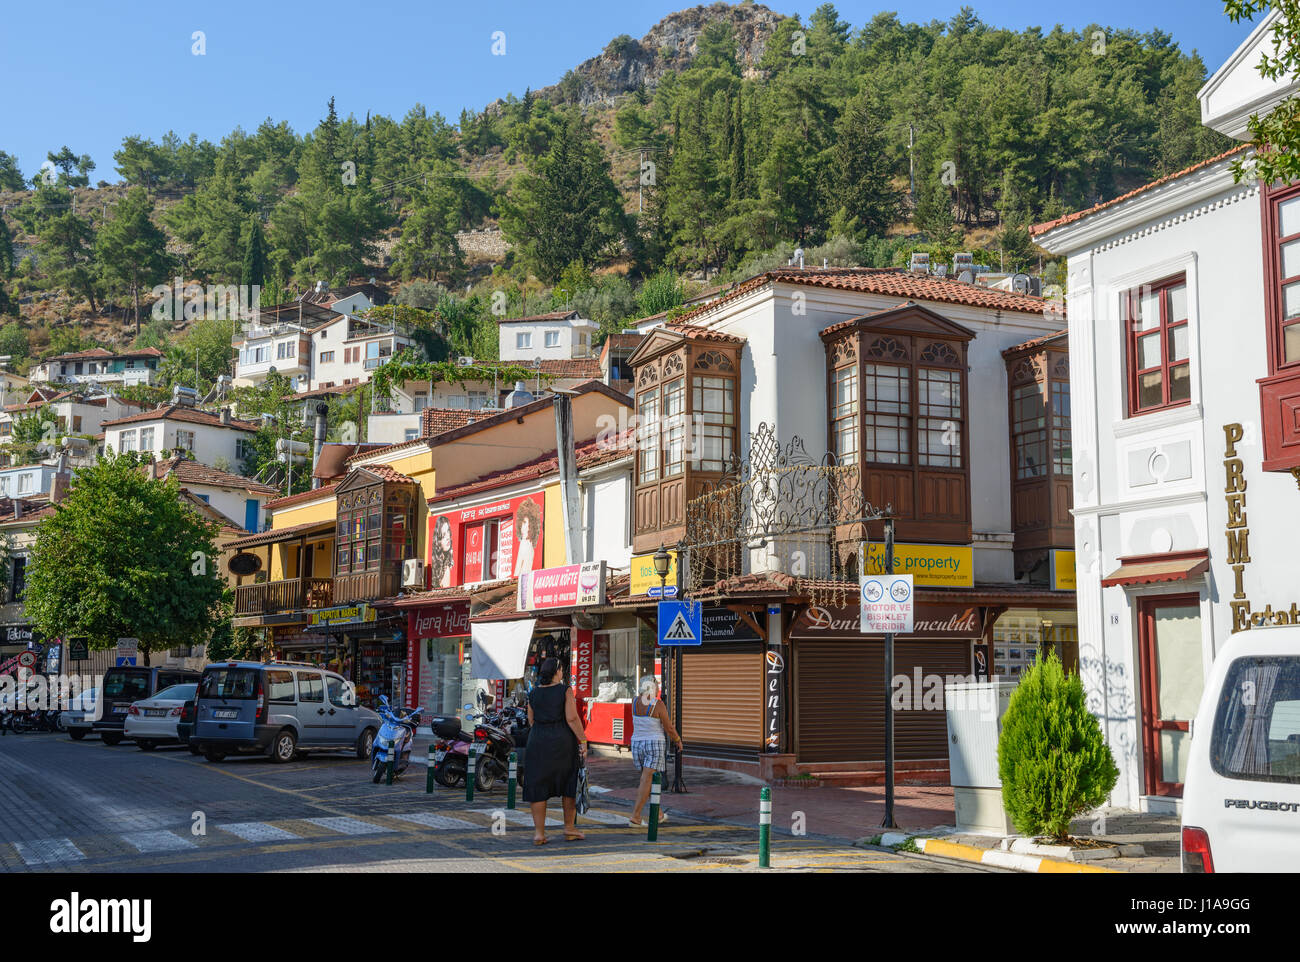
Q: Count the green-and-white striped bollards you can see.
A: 6